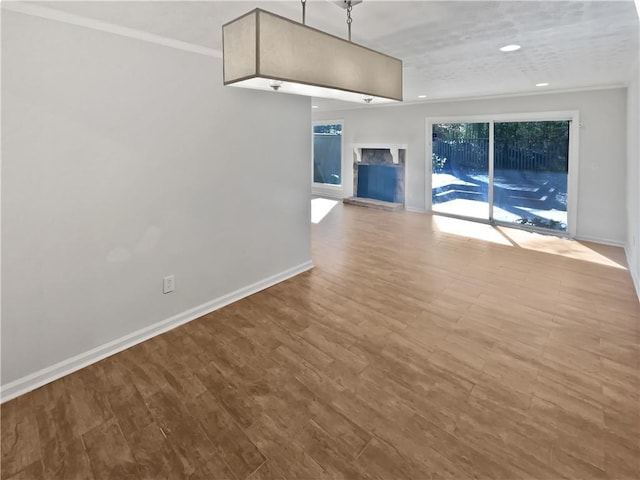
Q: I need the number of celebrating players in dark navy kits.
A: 0